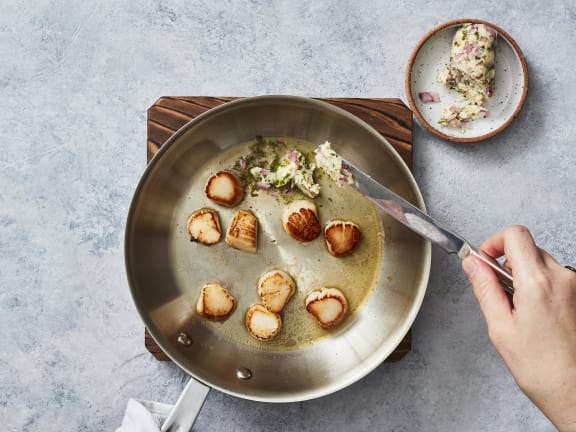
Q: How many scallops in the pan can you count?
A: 9